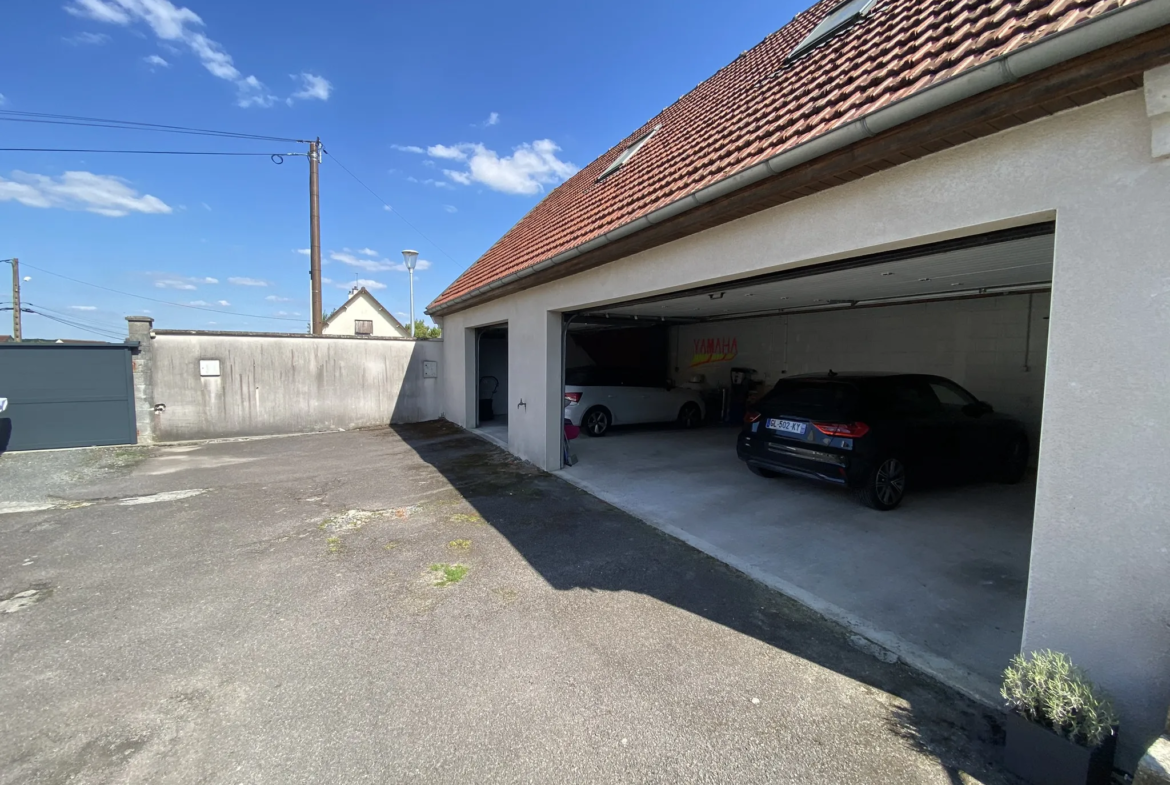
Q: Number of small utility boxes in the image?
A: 2